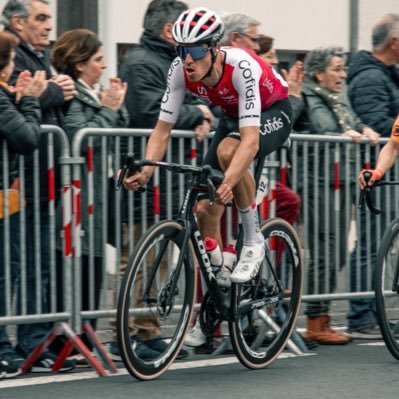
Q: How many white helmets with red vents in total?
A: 1